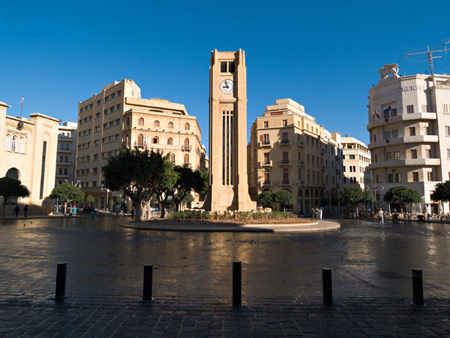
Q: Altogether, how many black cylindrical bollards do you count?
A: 5